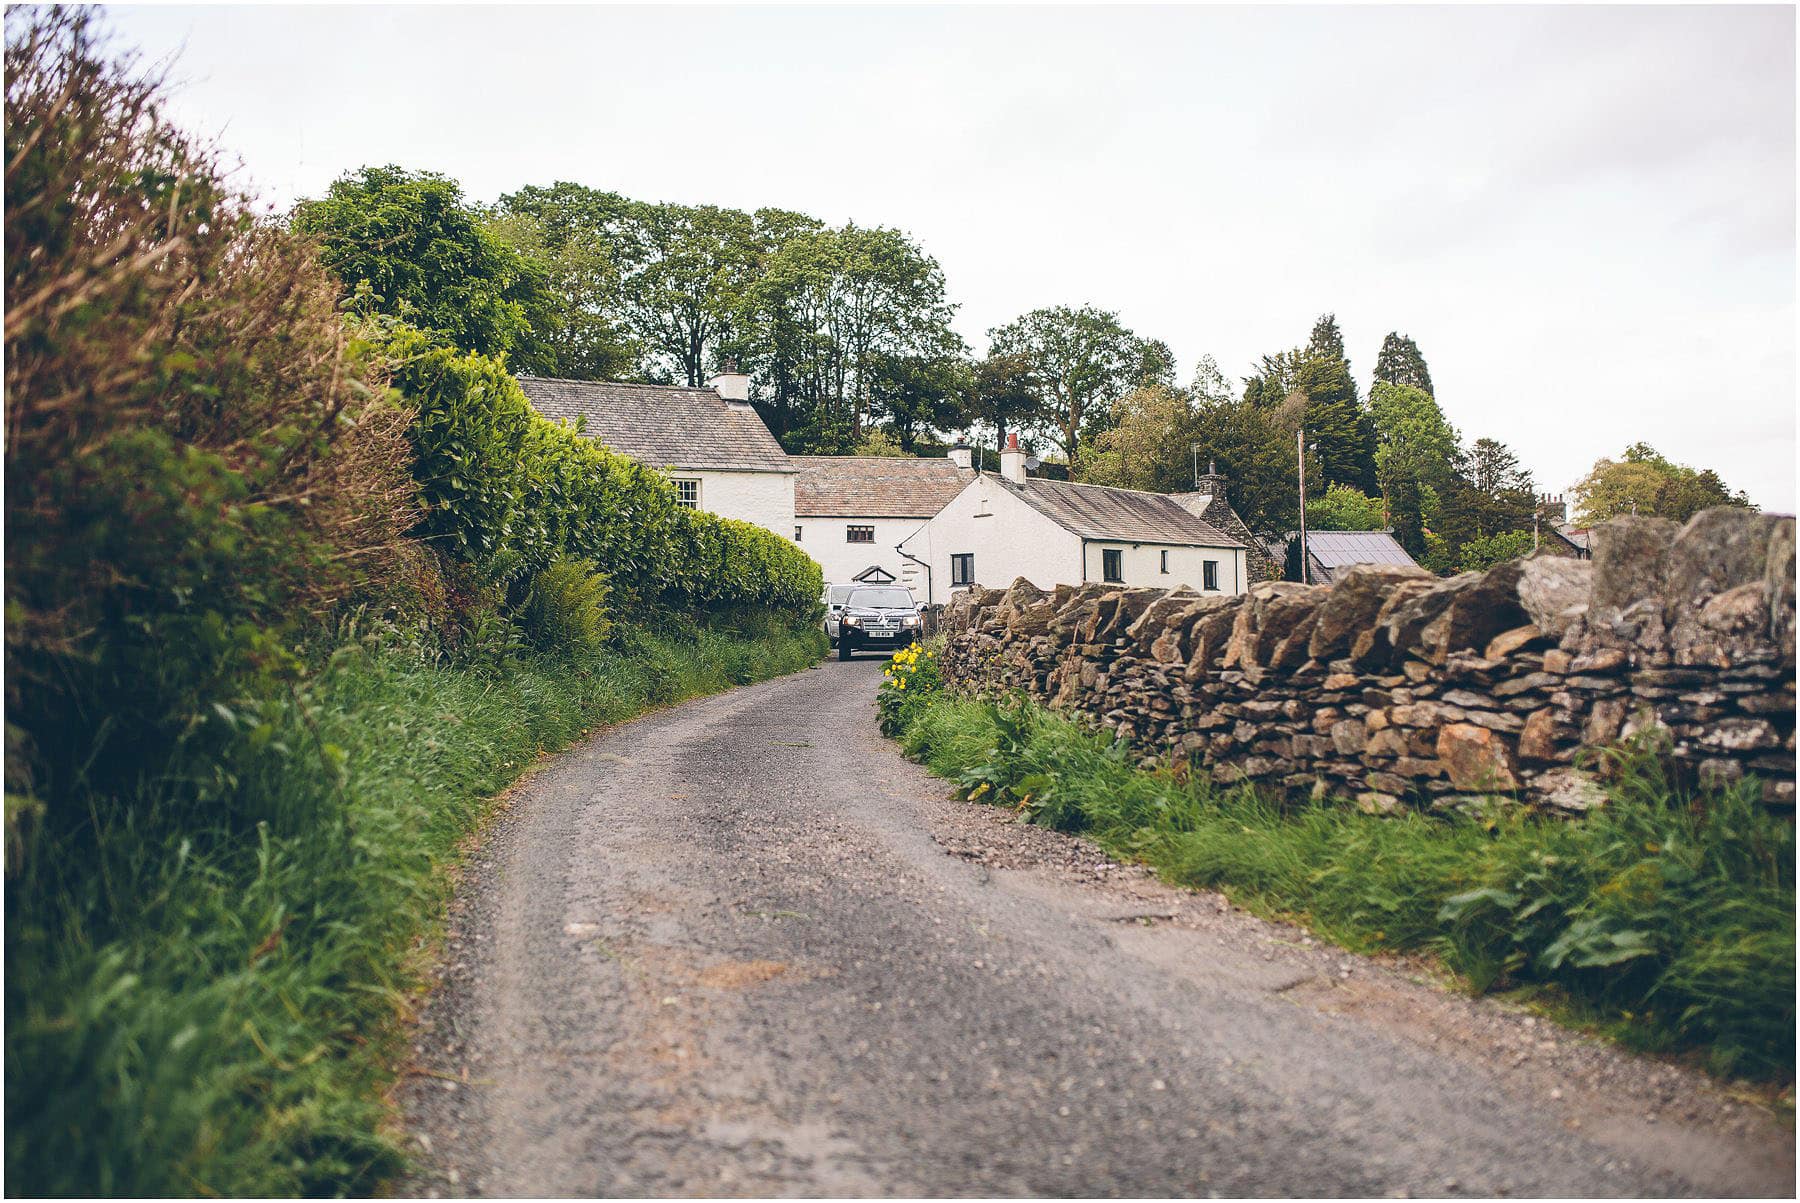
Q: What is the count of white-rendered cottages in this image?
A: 3